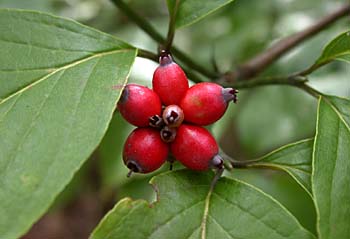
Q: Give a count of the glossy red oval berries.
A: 5